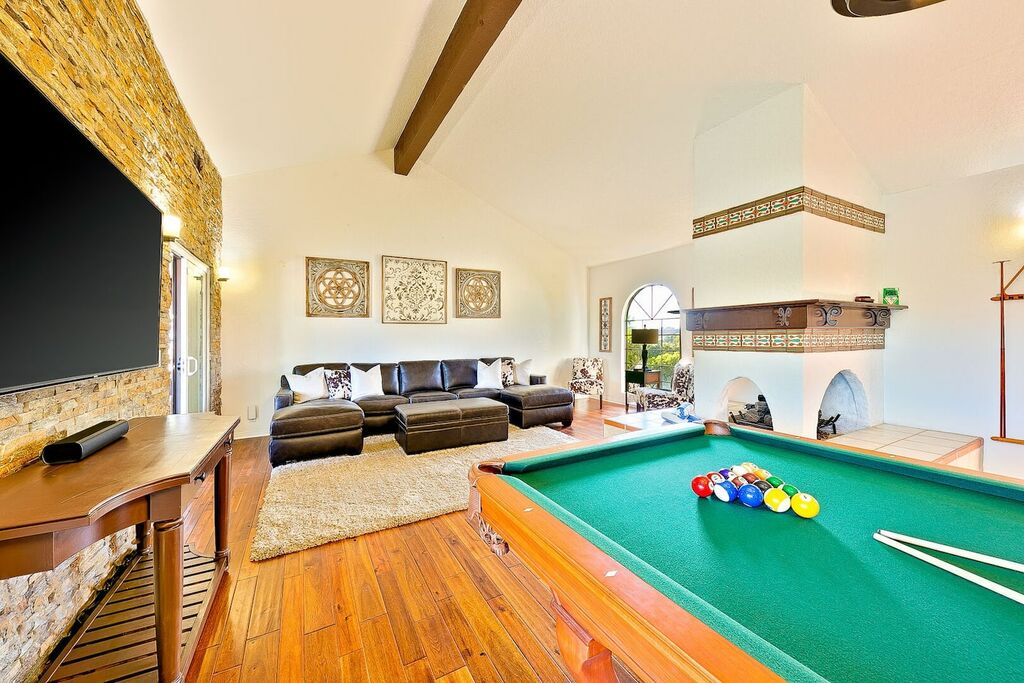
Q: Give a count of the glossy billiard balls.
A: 15